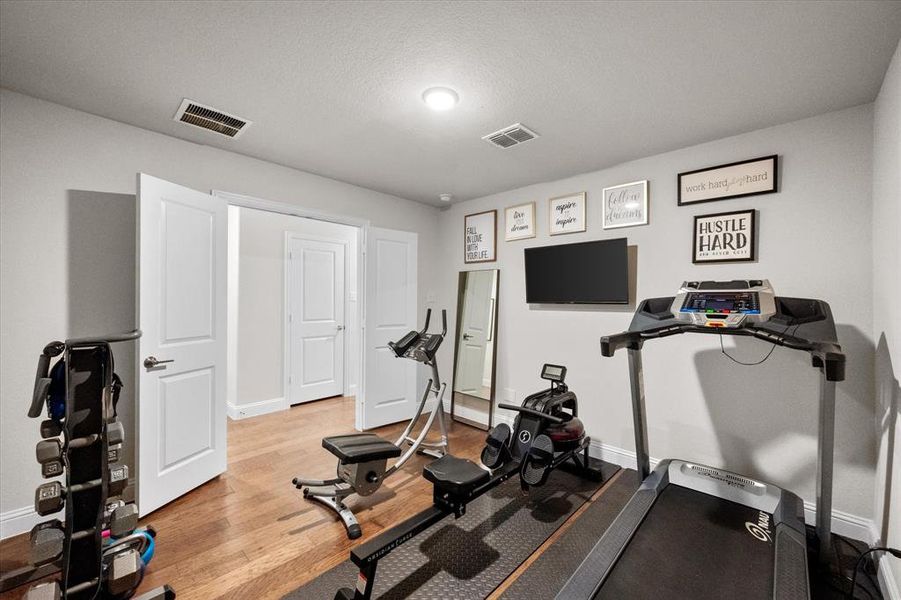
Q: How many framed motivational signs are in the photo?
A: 6